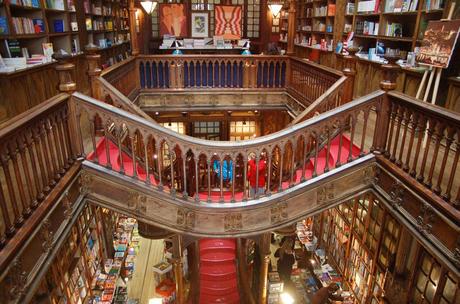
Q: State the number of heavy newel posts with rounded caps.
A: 4